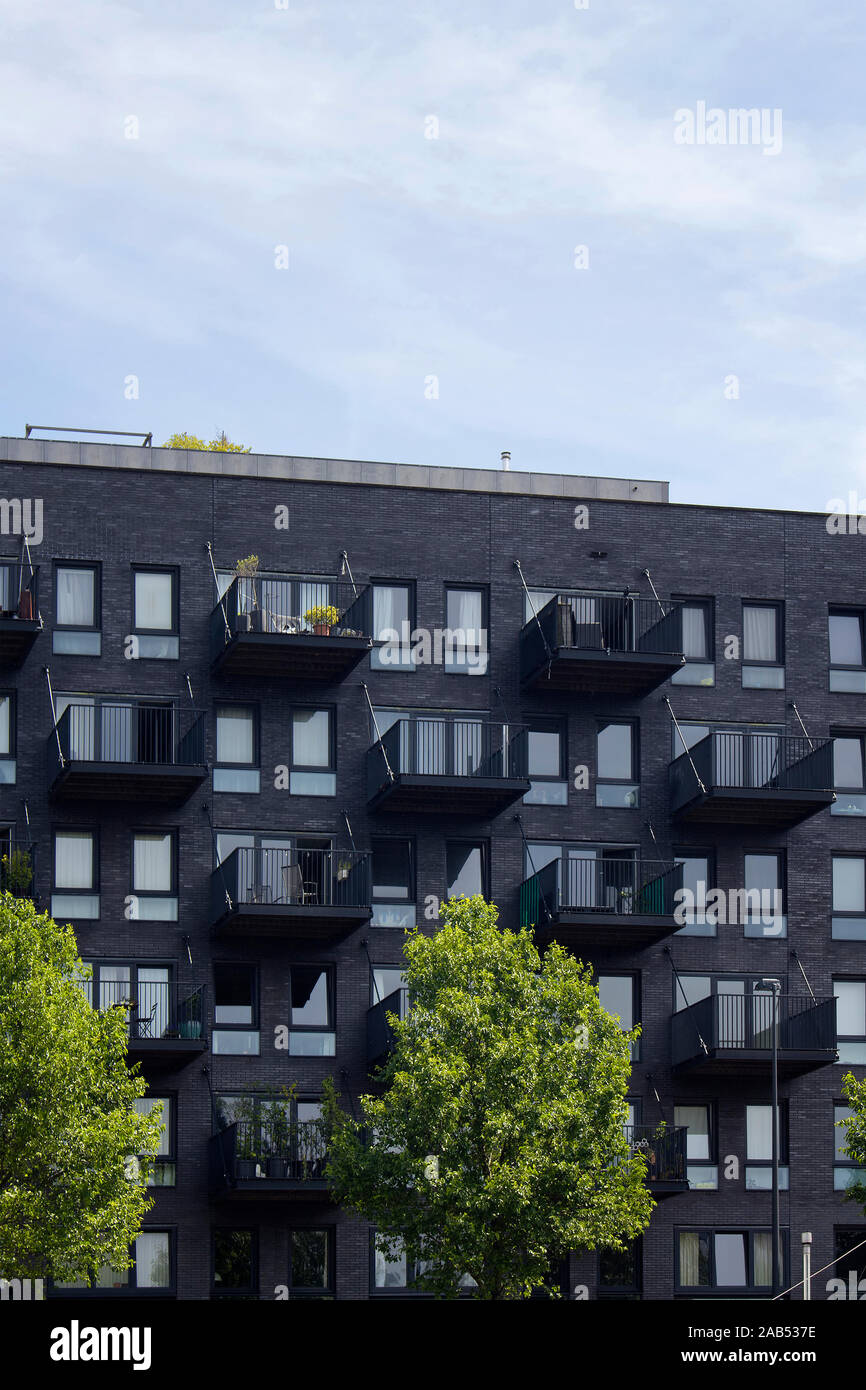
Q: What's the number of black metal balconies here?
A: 14